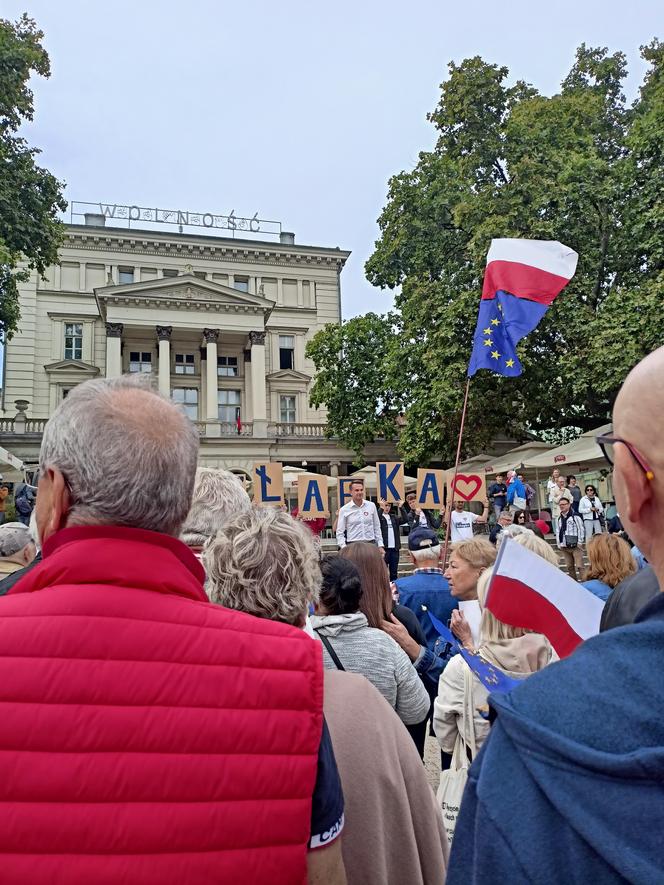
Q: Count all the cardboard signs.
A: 6